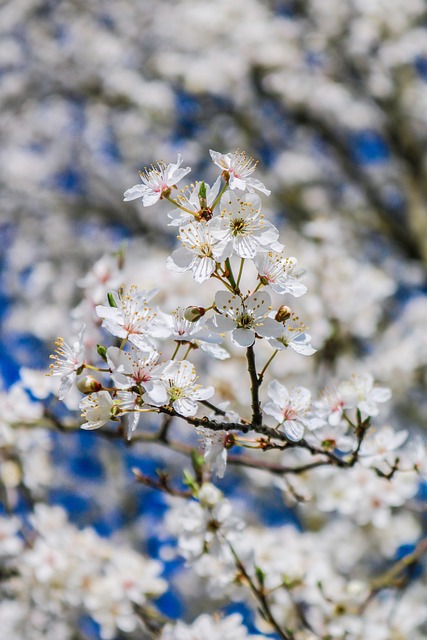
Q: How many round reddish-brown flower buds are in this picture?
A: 3